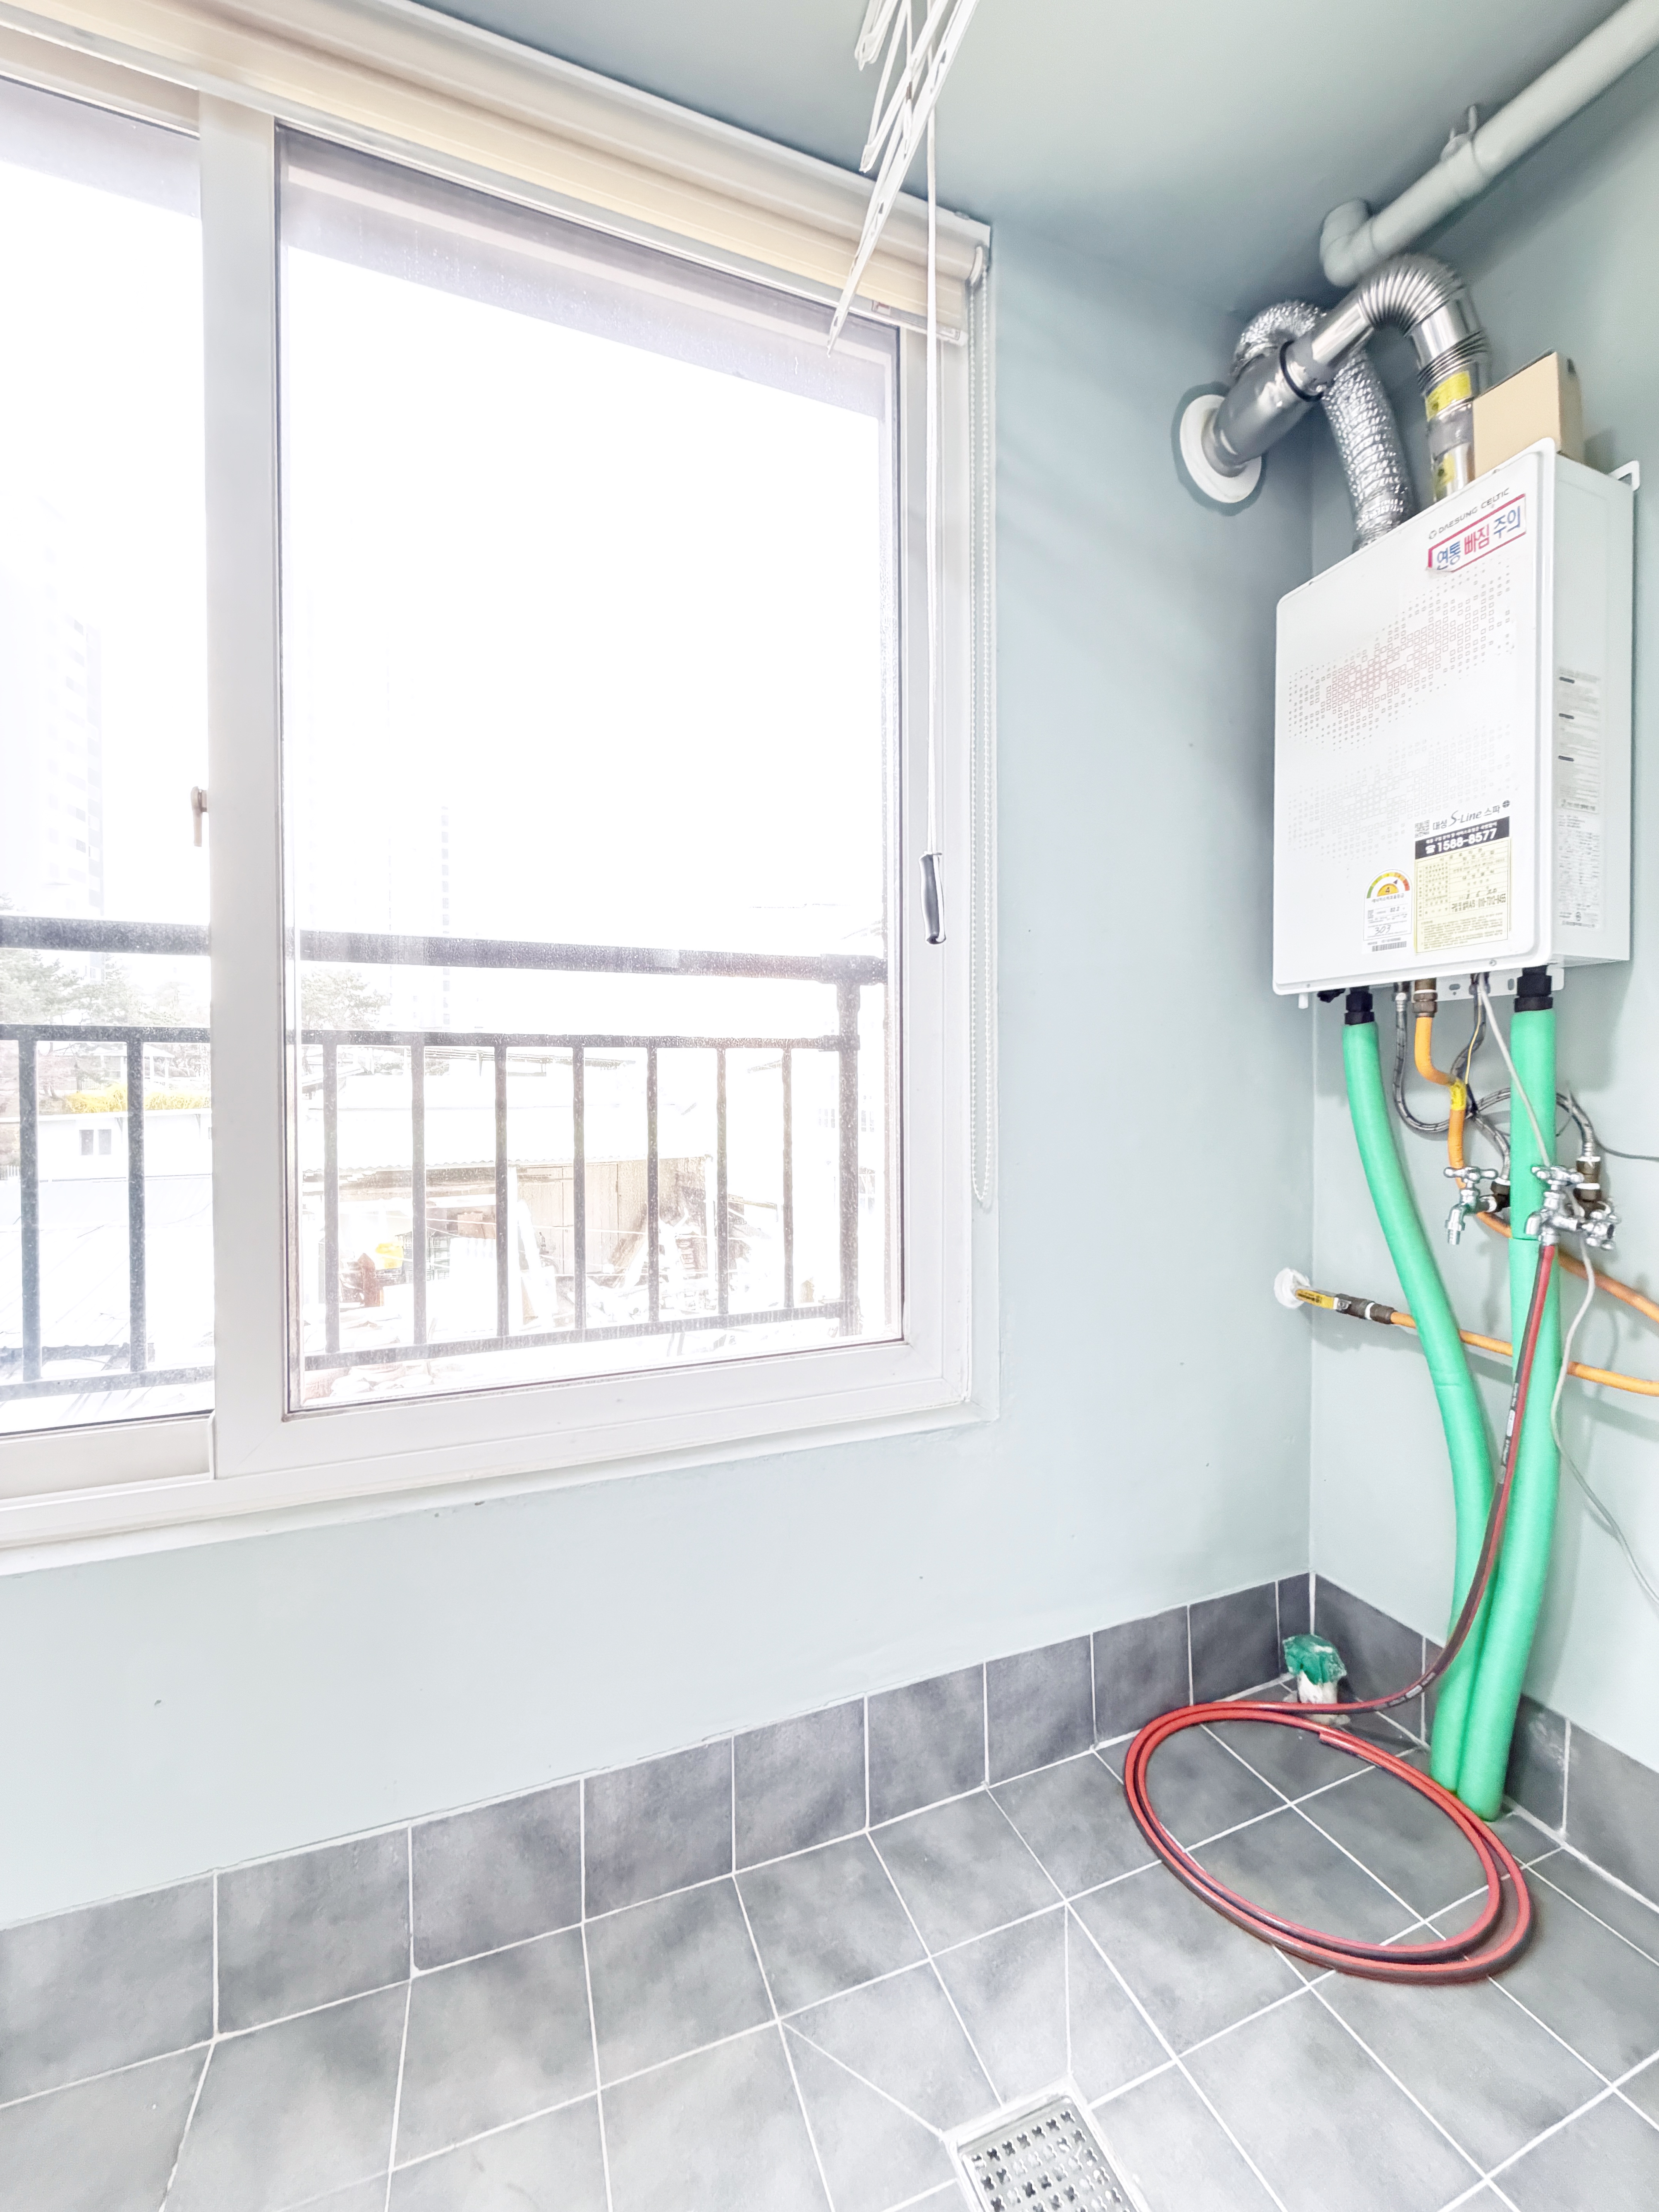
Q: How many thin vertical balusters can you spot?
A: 9